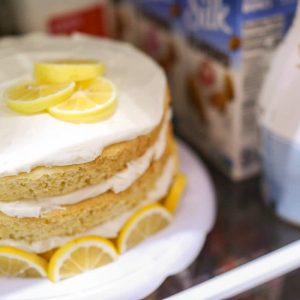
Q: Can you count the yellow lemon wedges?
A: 7